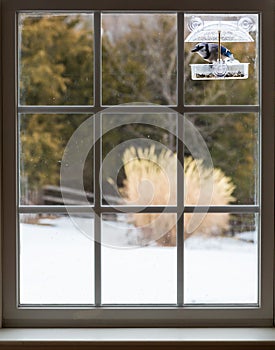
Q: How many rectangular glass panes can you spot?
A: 9